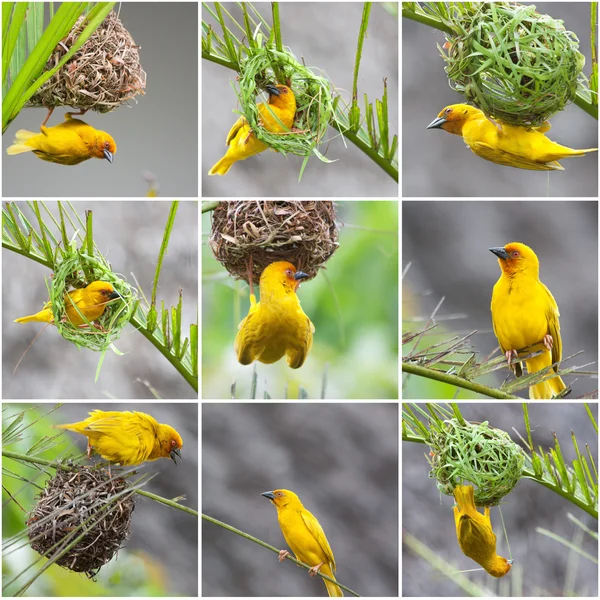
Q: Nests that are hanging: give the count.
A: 7